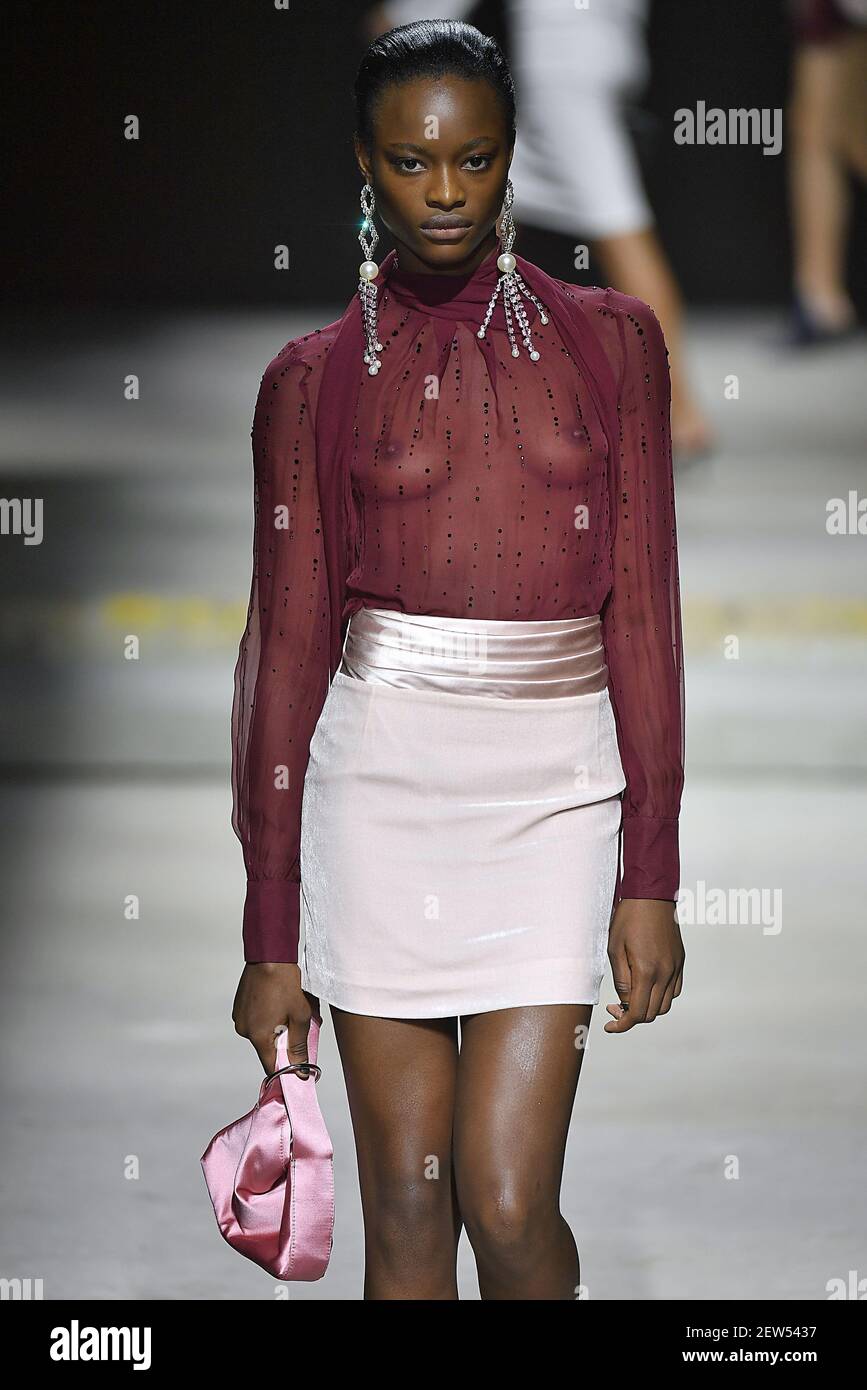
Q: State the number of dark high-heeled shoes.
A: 1